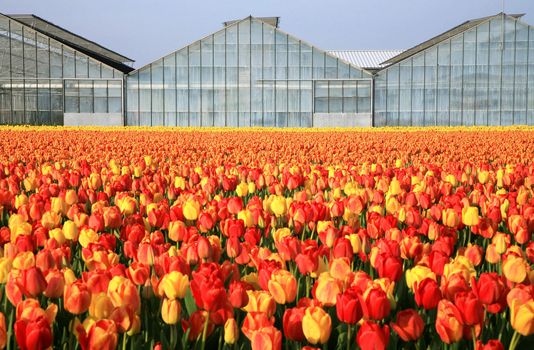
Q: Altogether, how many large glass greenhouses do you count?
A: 3